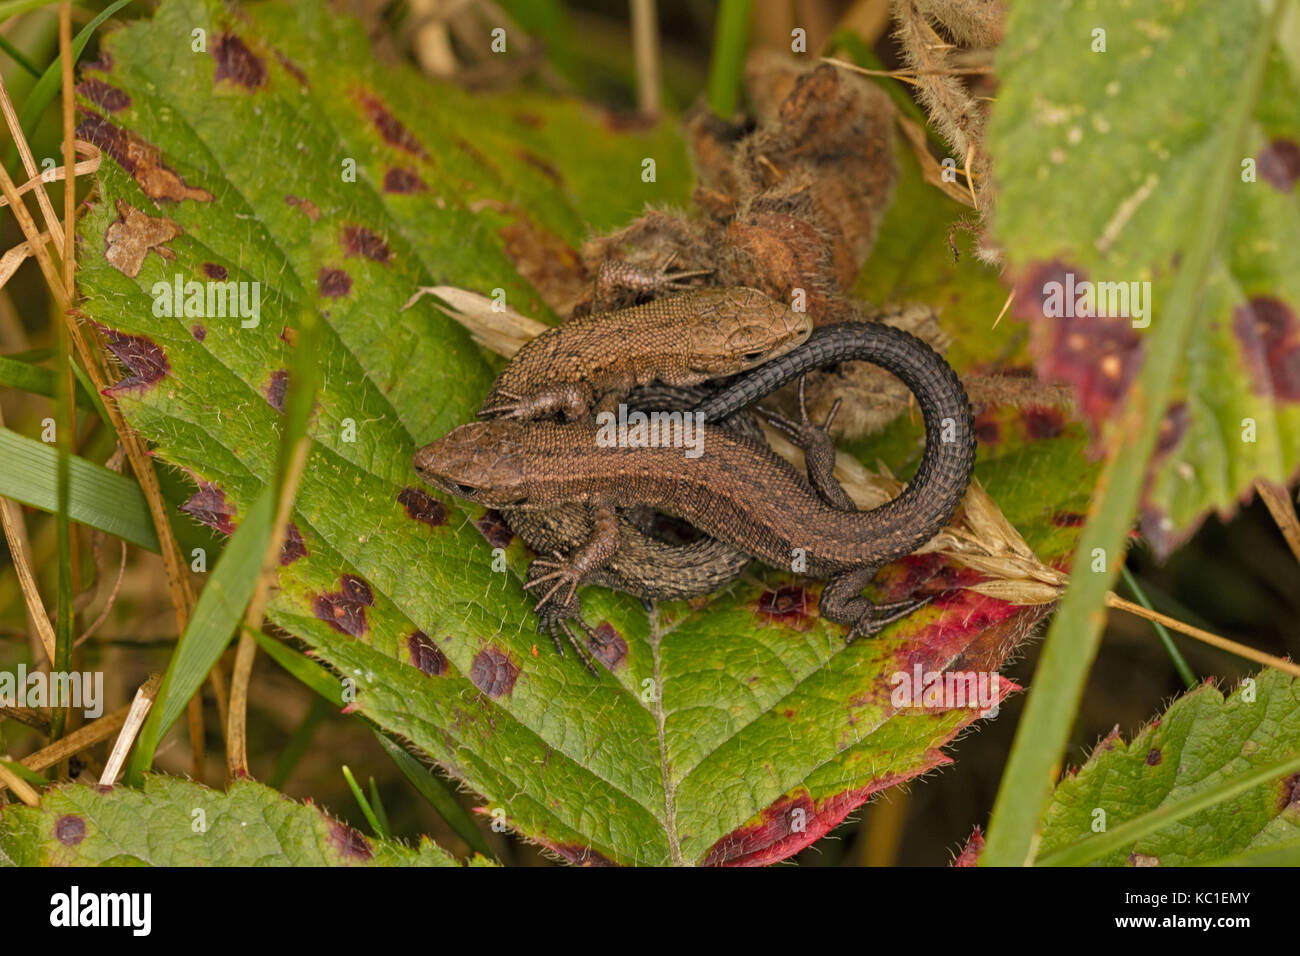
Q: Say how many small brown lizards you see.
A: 2